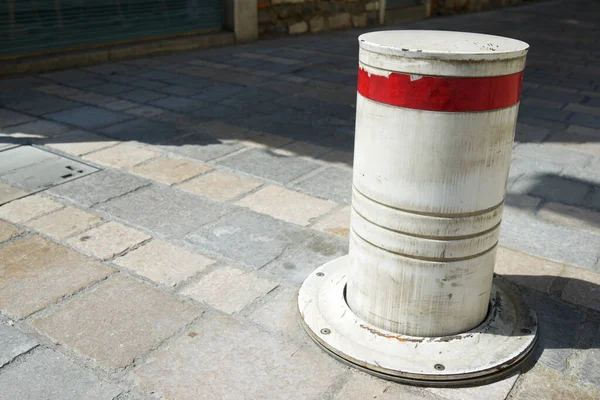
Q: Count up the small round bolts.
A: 4